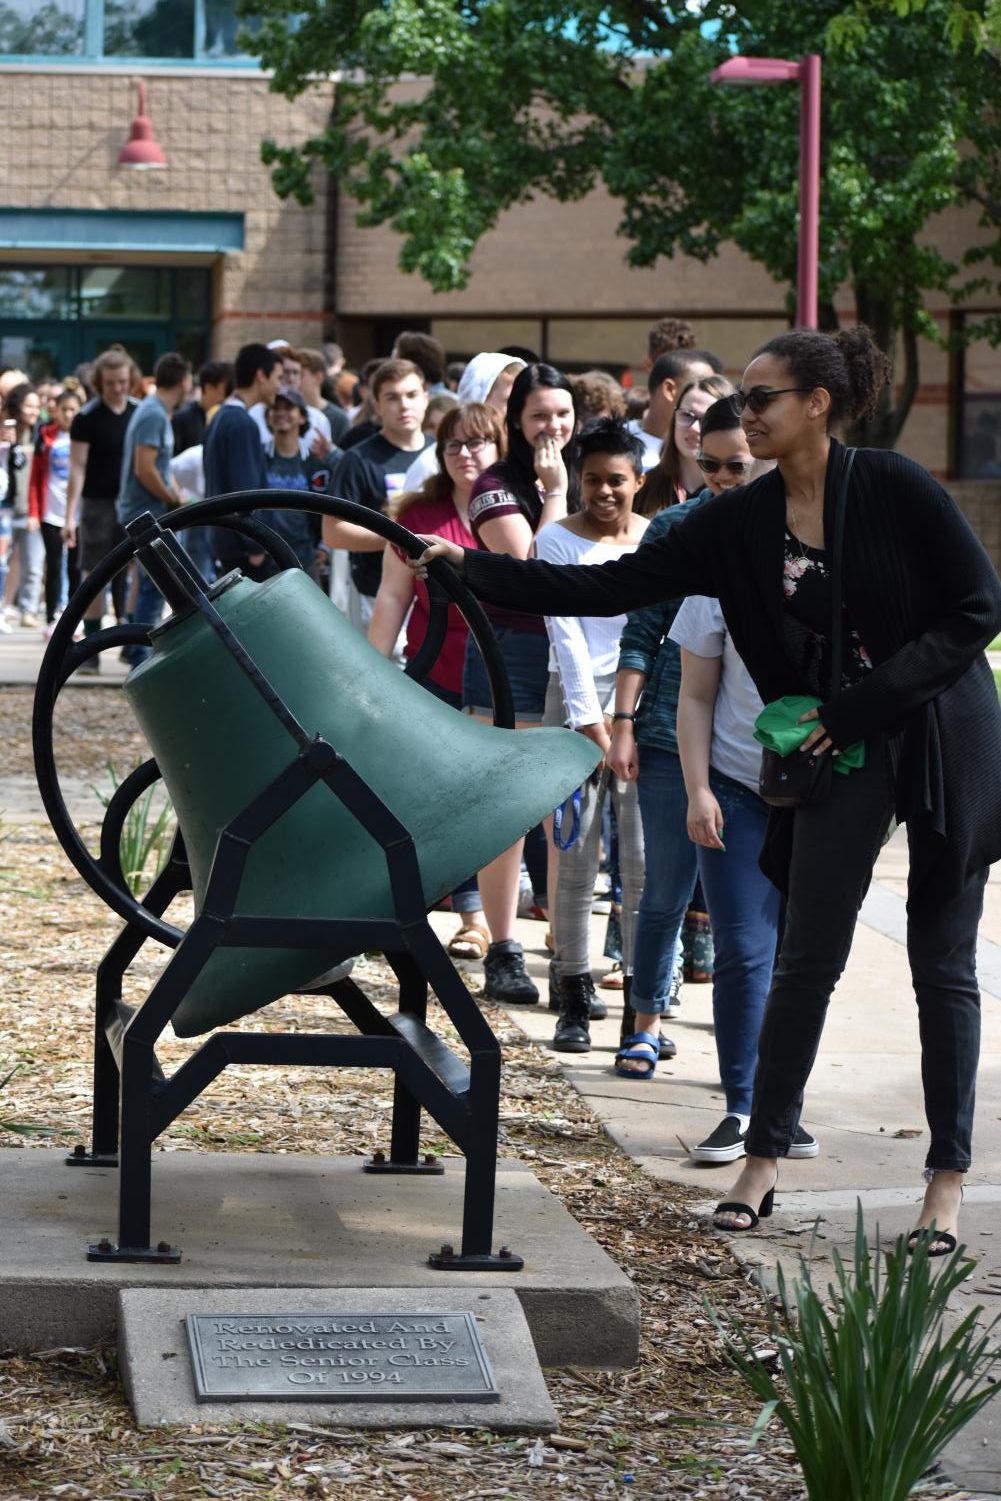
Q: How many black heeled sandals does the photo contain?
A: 2